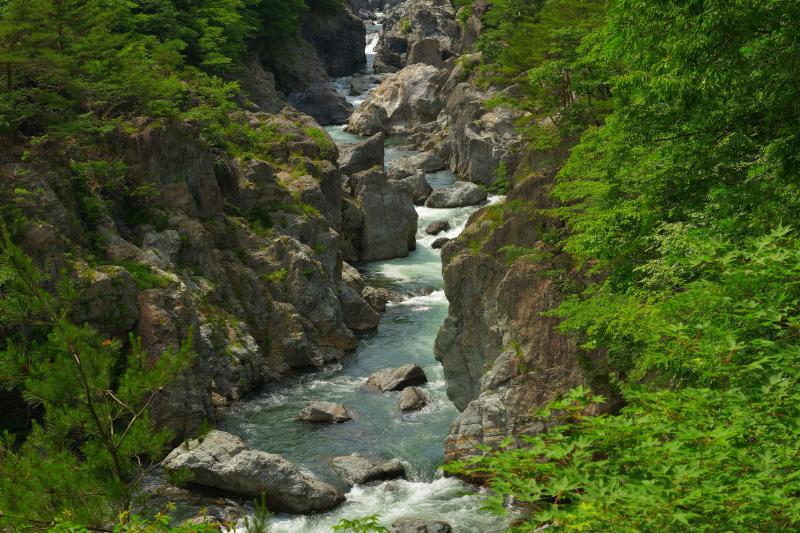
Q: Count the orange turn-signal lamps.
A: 0